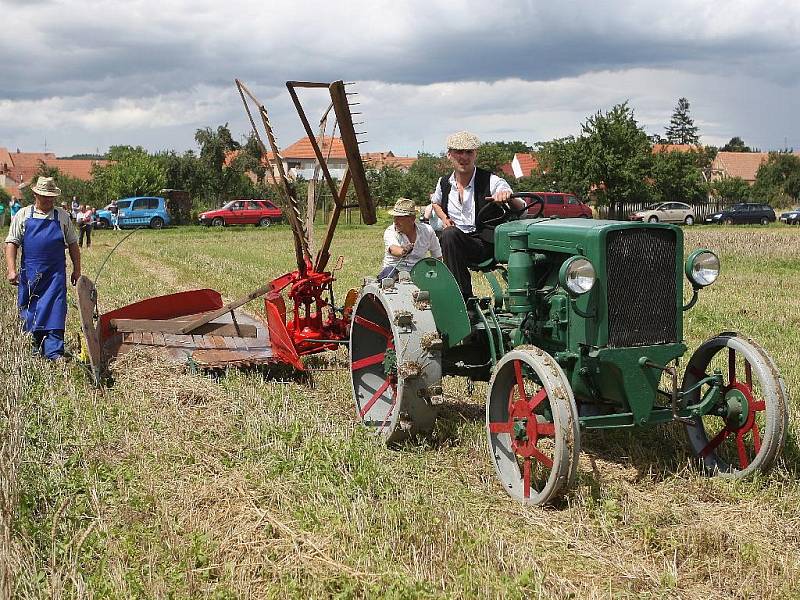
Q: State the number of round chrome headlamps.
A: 2